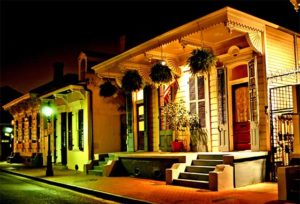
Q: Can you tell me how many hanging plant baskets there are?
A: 4